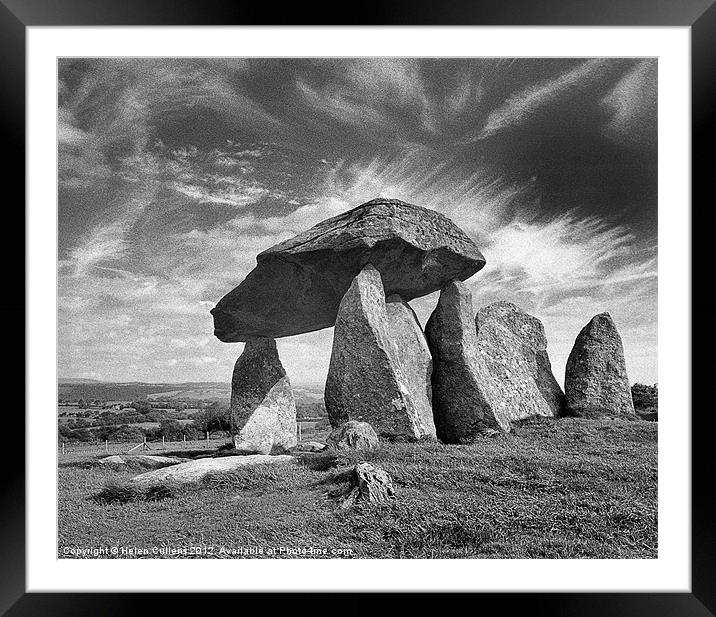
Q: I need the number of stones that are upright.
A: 6